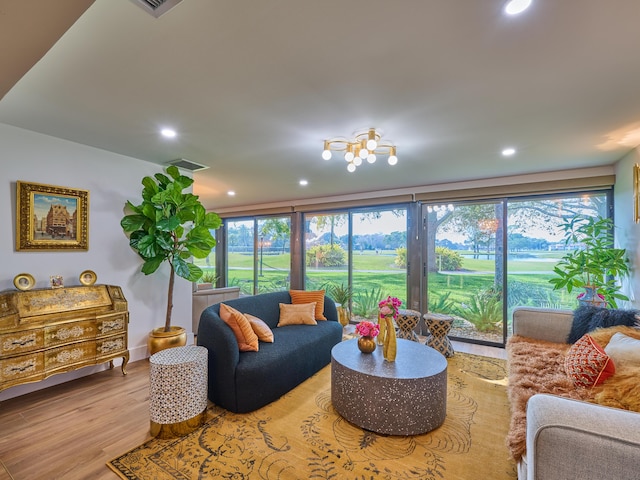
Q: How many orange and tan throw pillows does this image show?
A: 4